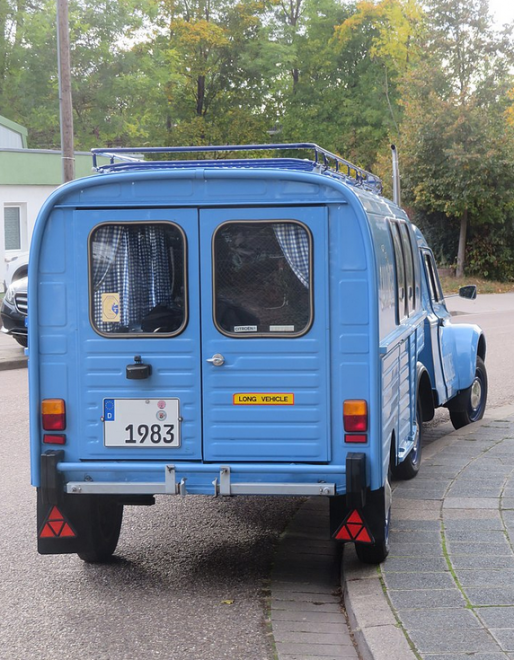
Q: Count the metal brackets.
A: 2